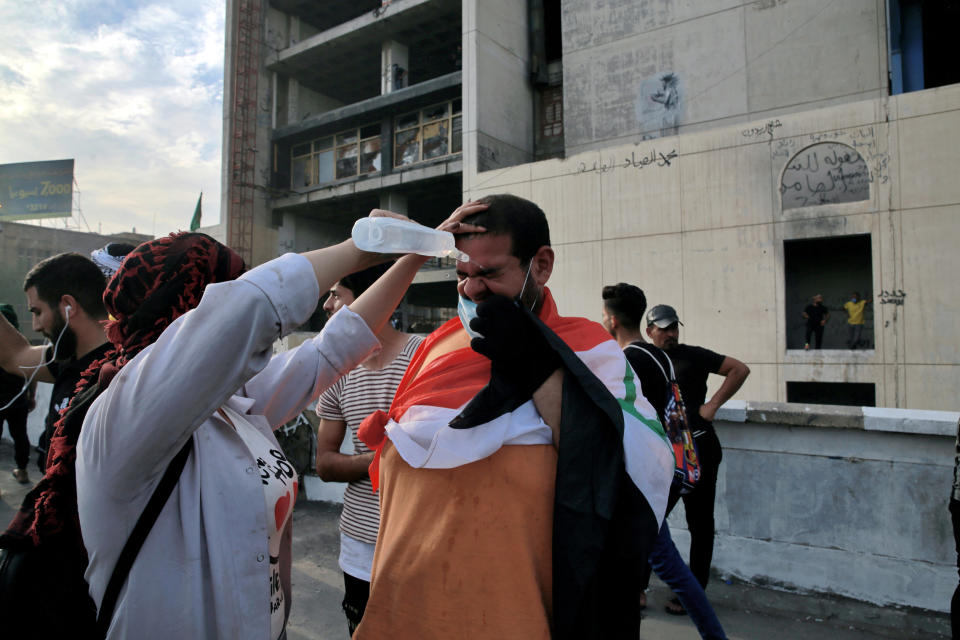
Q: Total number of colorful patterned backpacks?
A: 1